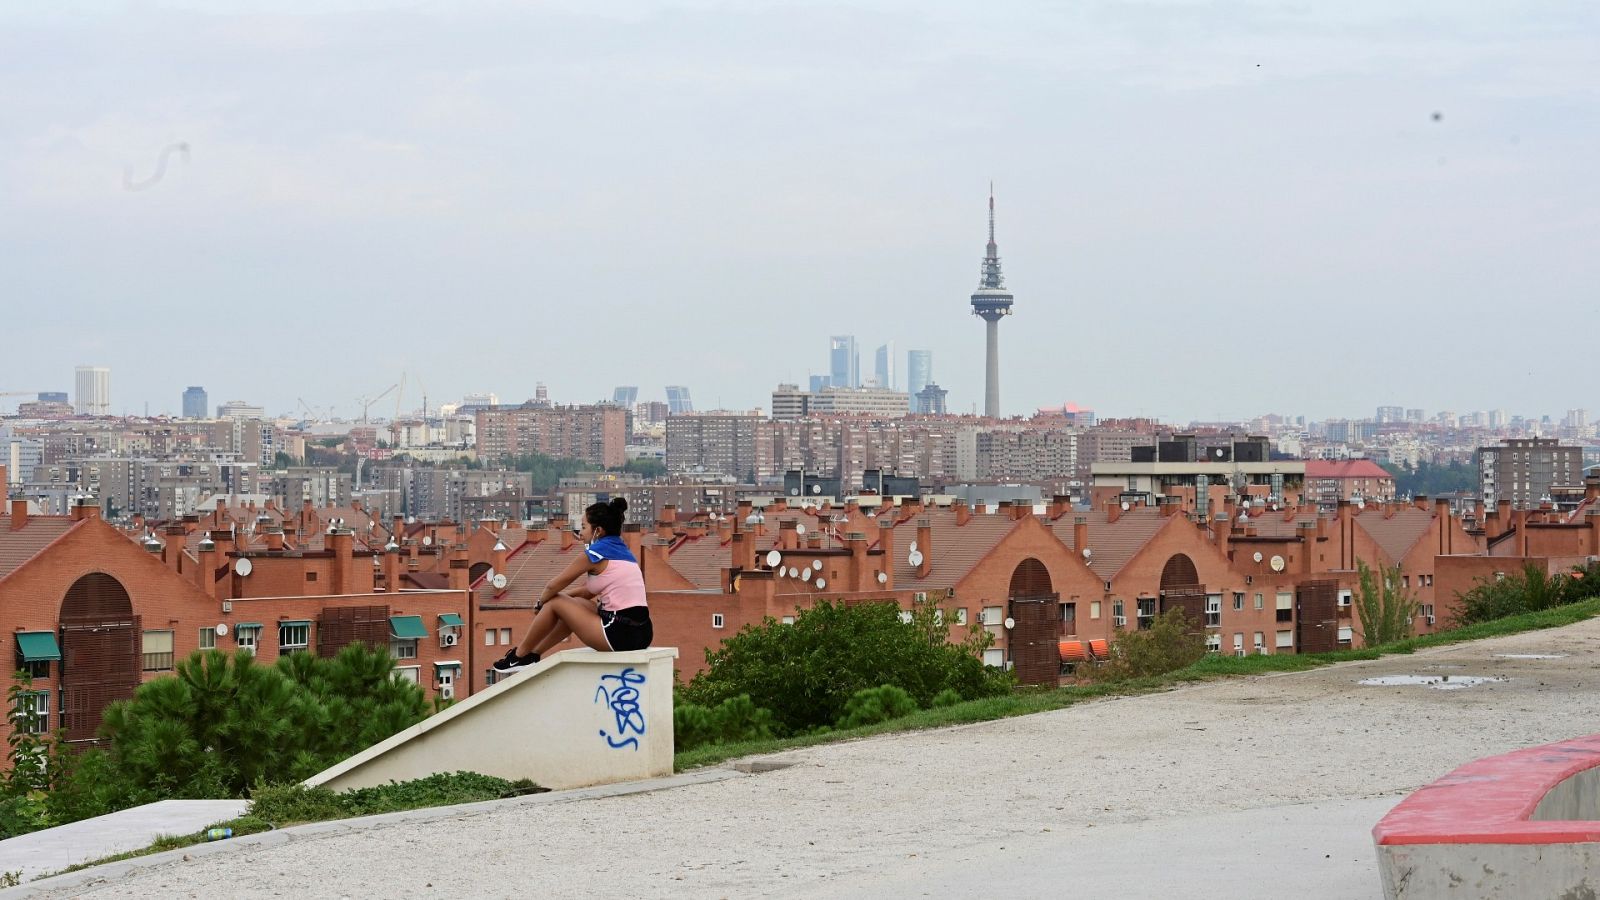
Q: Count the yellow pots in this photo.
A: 0